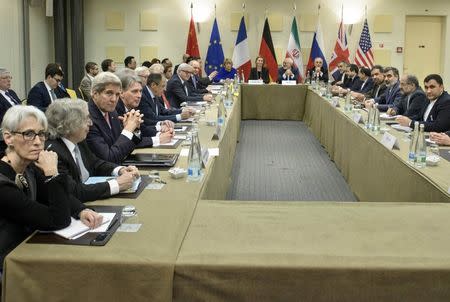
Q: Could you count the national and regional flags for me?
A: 8